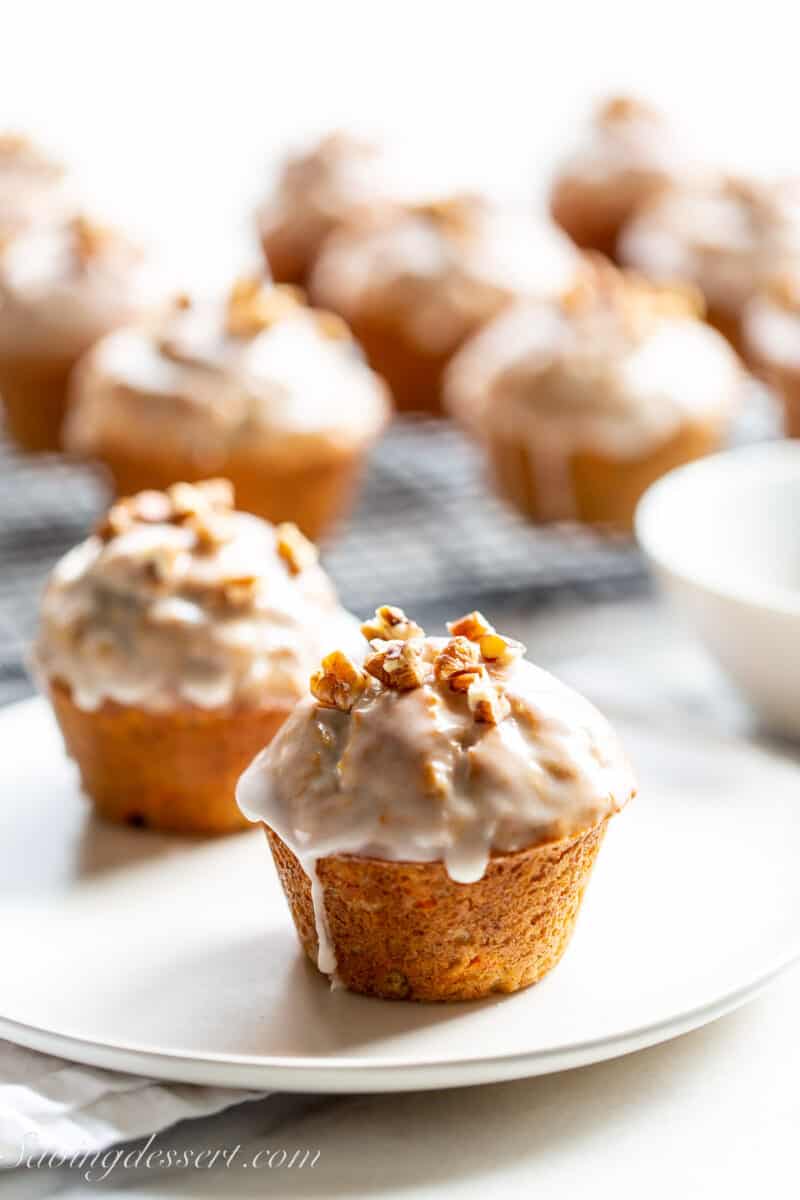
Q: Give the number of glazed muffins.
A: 11